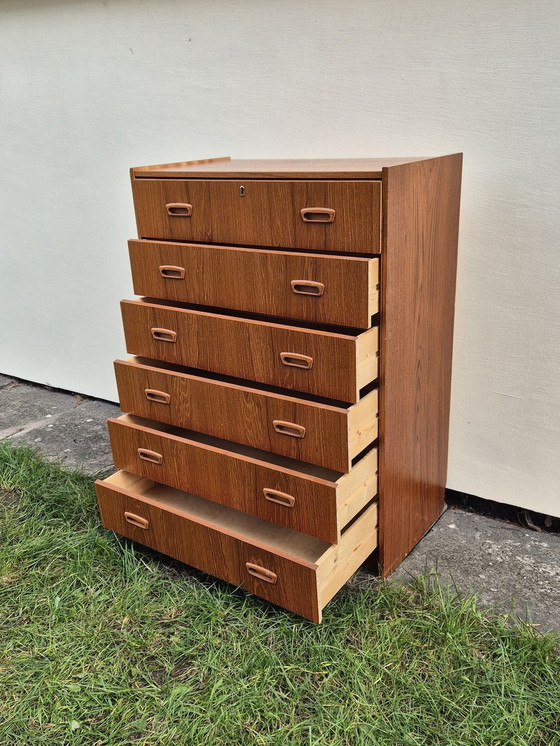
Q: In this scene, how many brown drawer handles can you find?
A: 12